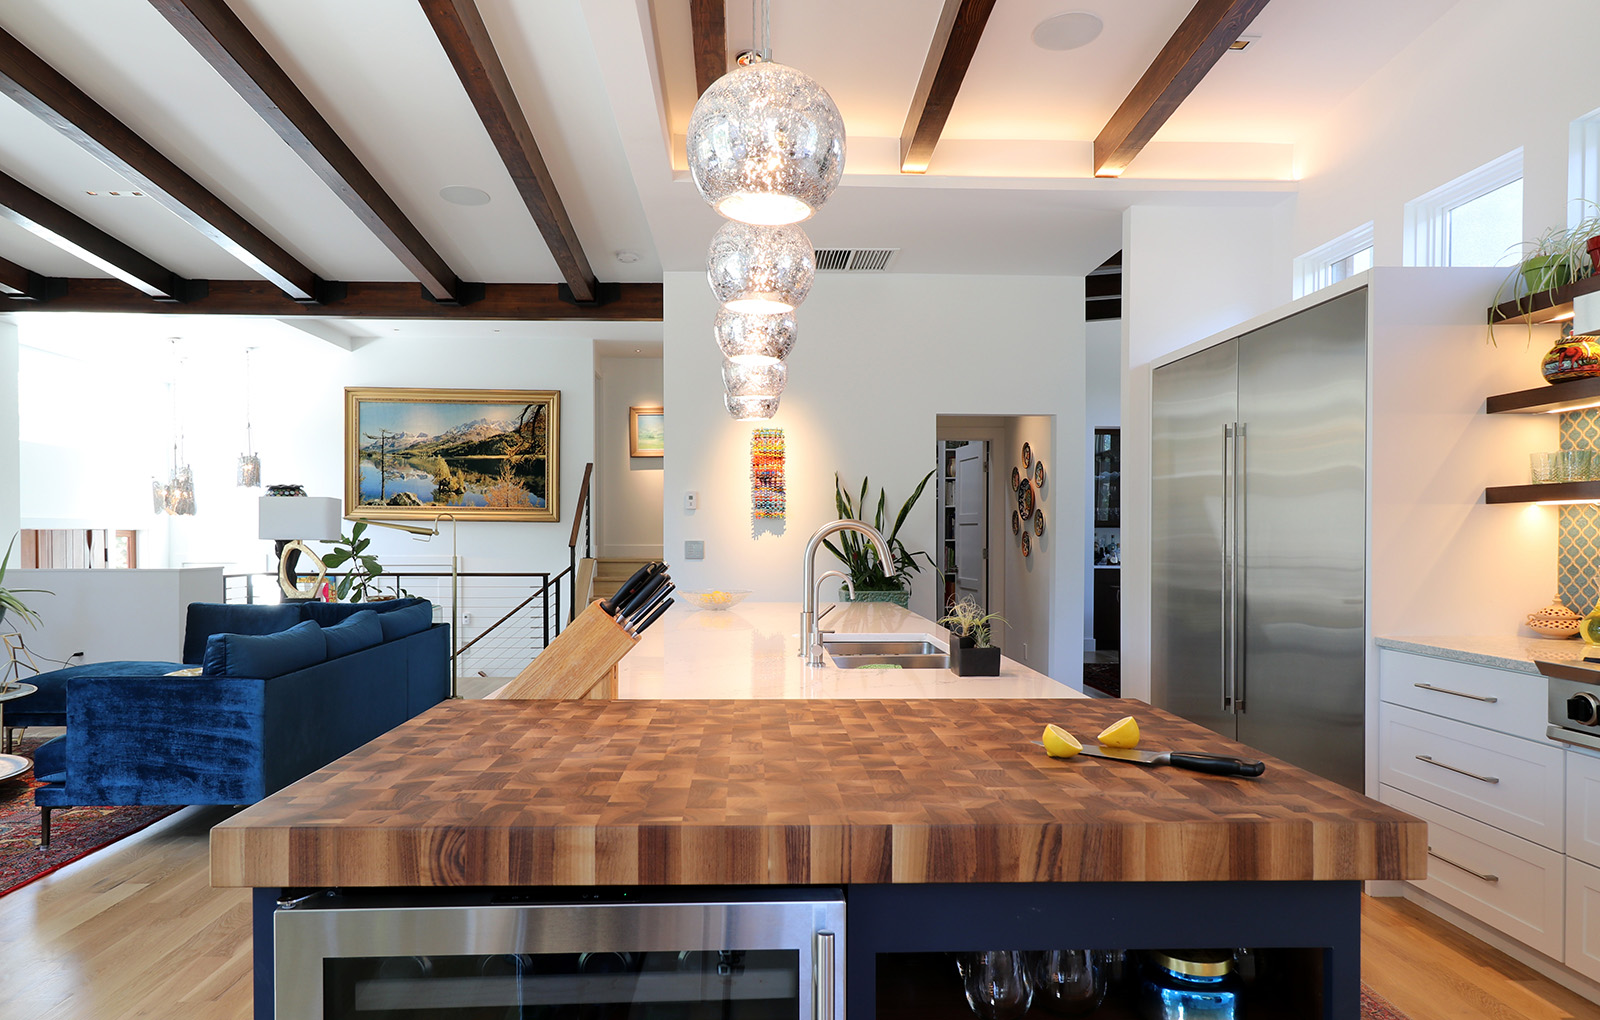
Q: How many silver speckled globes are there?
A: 5